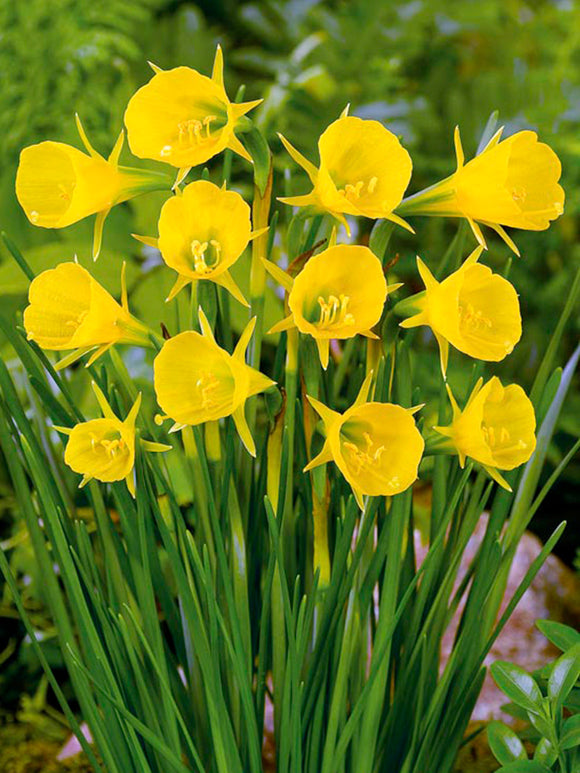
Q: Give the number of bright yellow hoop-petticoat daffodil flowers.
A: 12